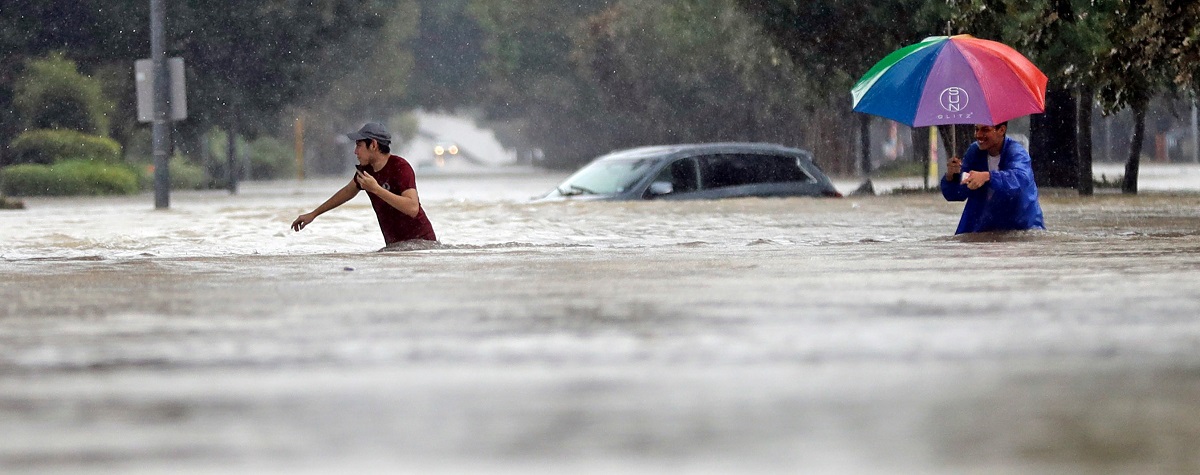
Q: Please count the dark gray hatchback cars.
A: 1